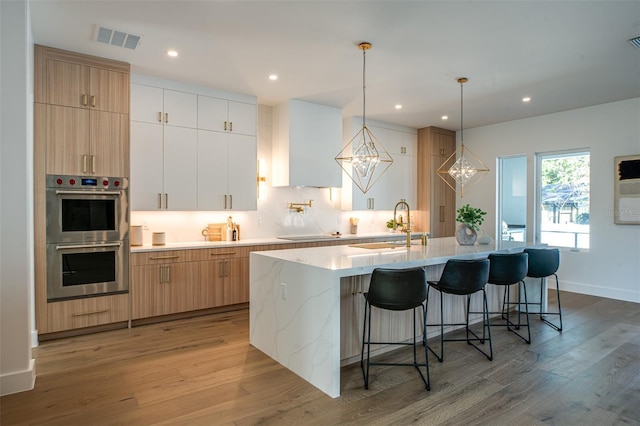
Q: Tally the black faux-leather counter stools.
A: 4